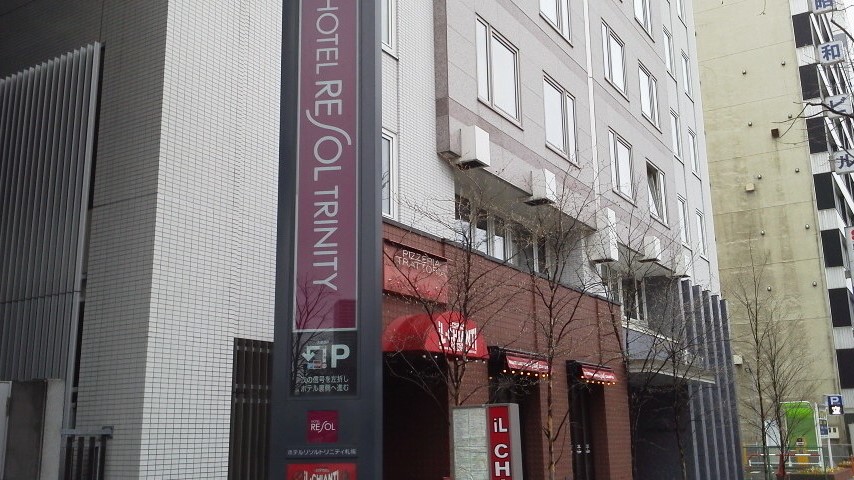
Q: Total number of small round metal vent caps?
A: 10